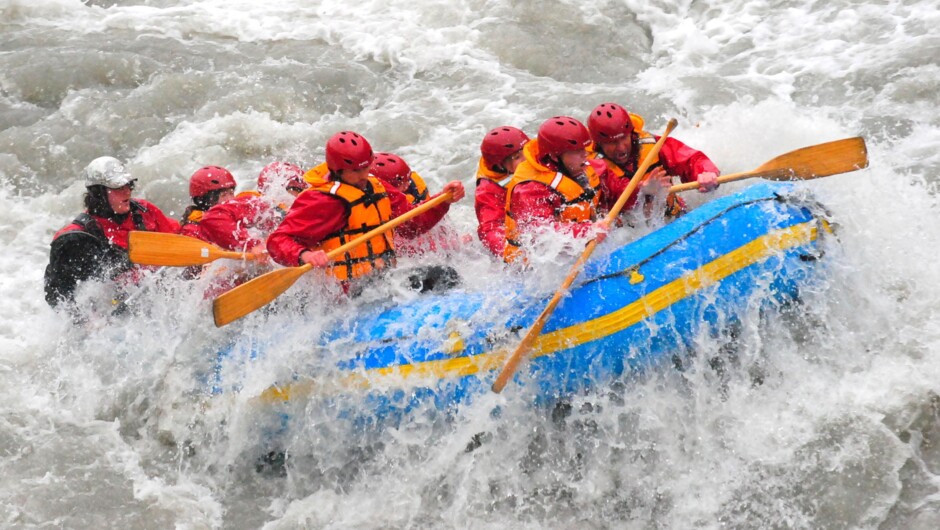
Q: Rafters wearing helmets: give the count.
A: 8